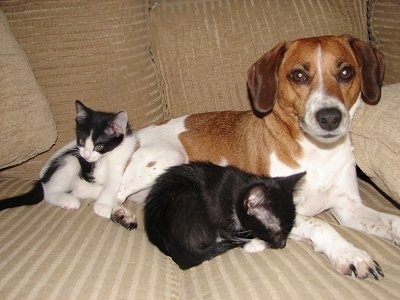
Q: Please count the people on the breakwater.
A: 0